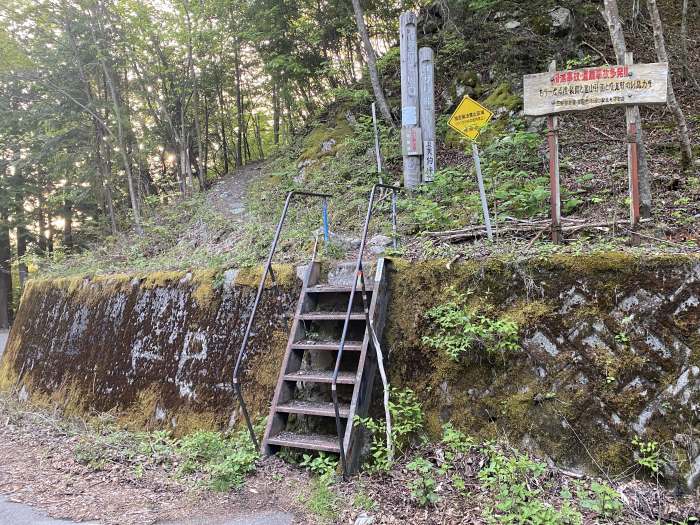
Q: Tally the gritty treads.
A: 6